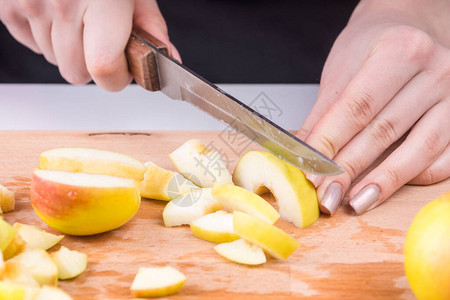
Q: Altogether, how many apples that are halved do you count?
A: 1